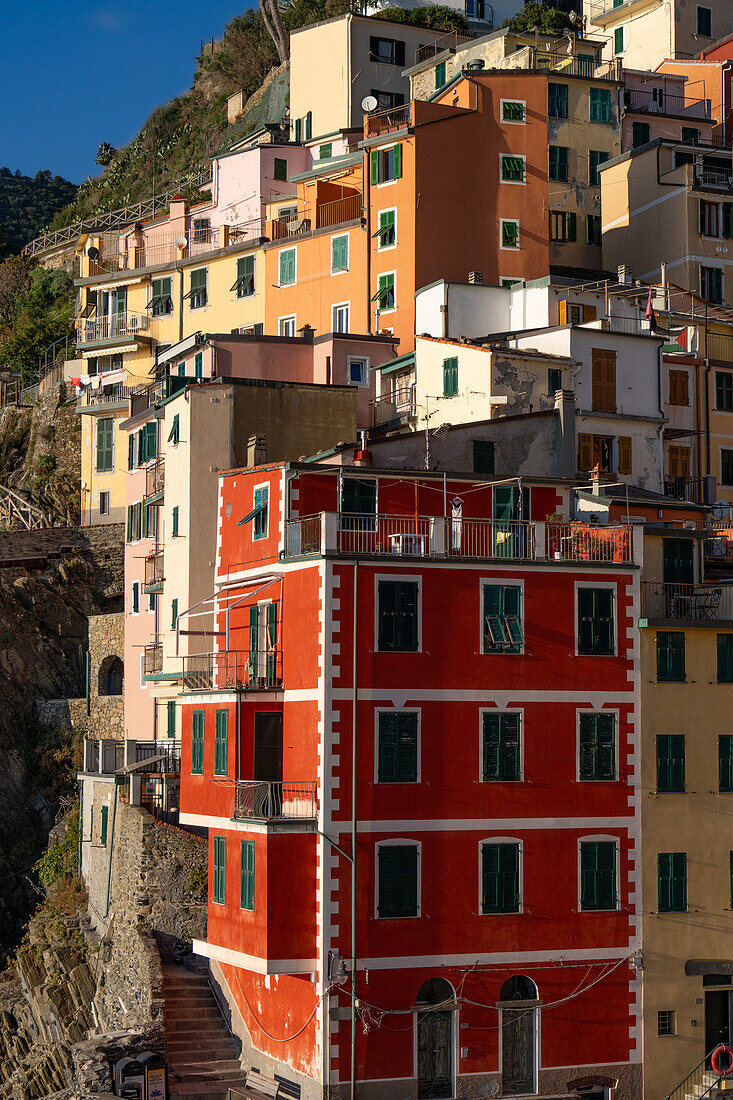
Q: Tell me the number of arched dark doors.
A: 2